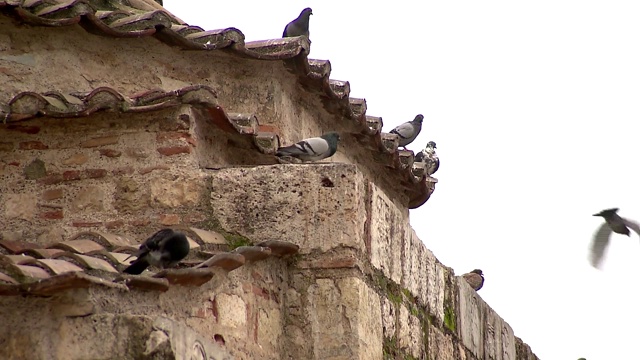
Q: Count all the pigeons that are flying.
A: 1